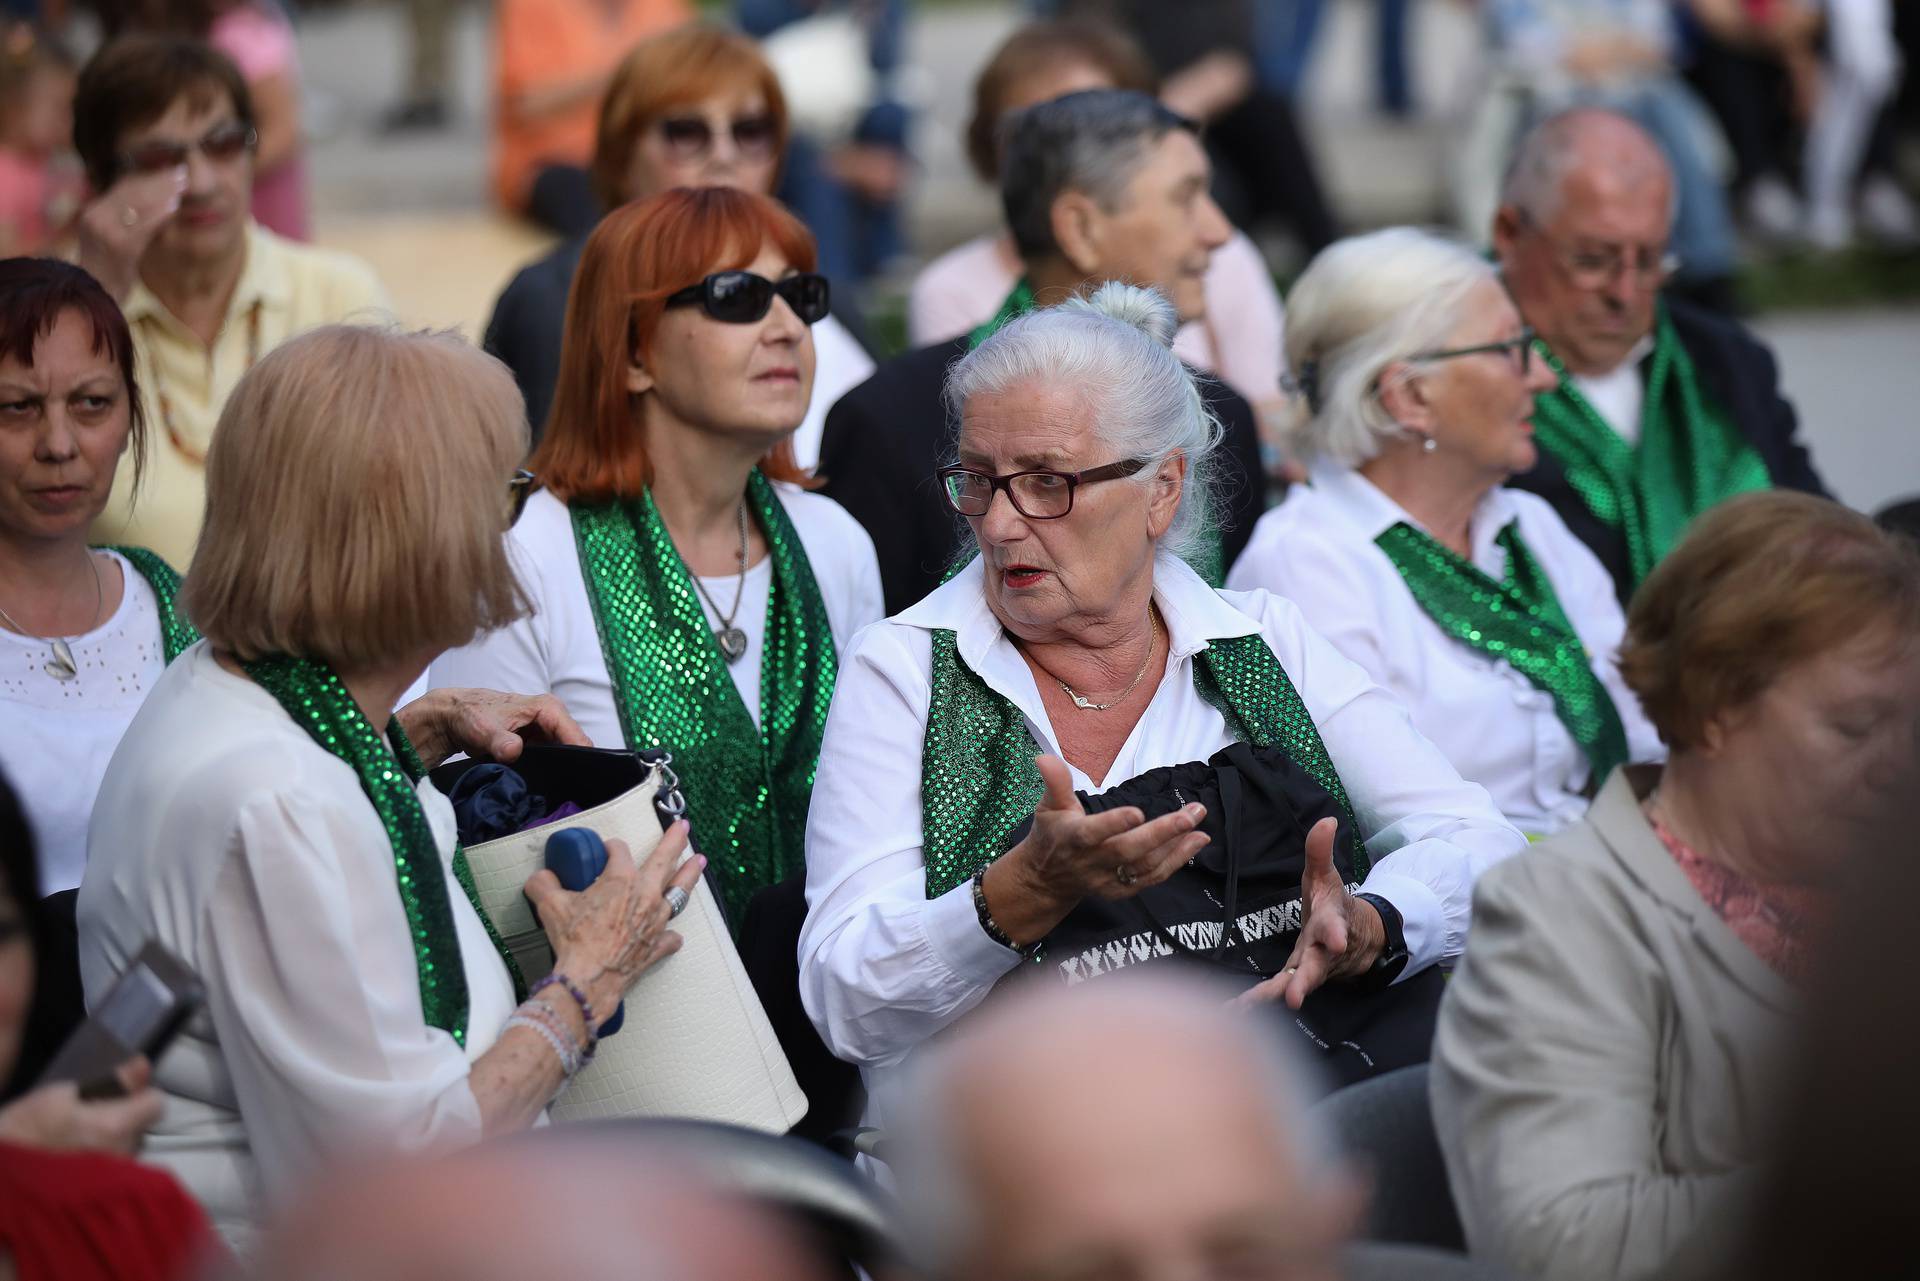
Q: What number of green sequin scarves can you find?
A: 7